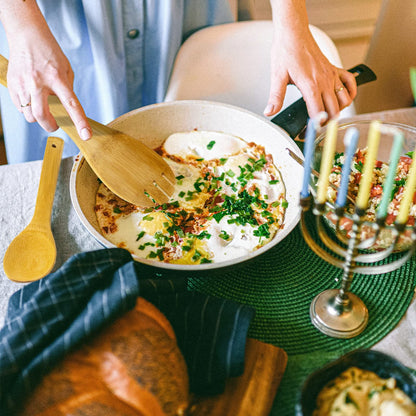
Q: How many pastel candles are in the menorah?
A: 6